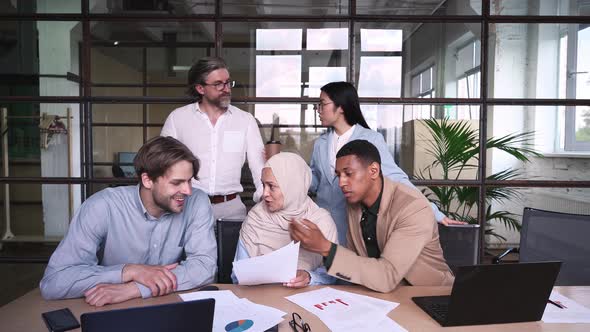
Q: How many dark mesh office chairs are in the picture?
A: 3